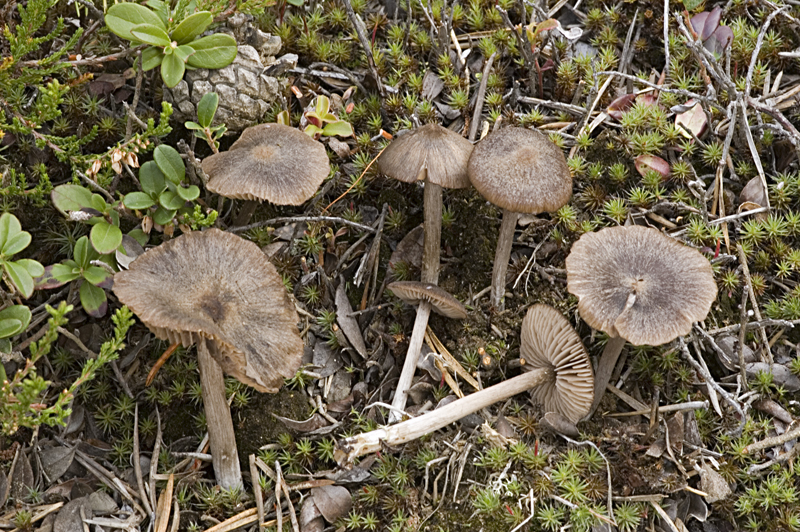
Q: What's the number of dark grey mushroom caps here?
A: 7